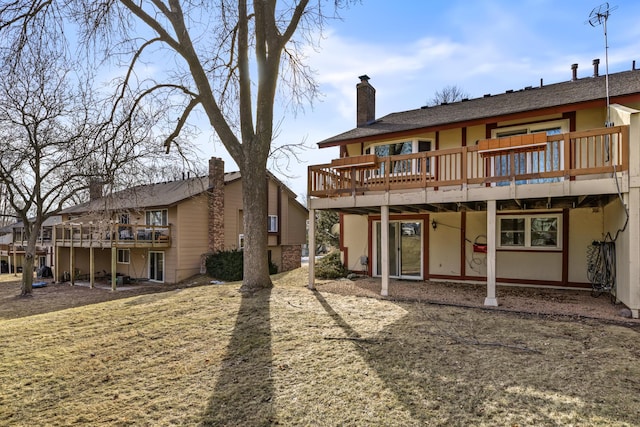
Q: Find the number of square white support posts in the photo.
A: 3